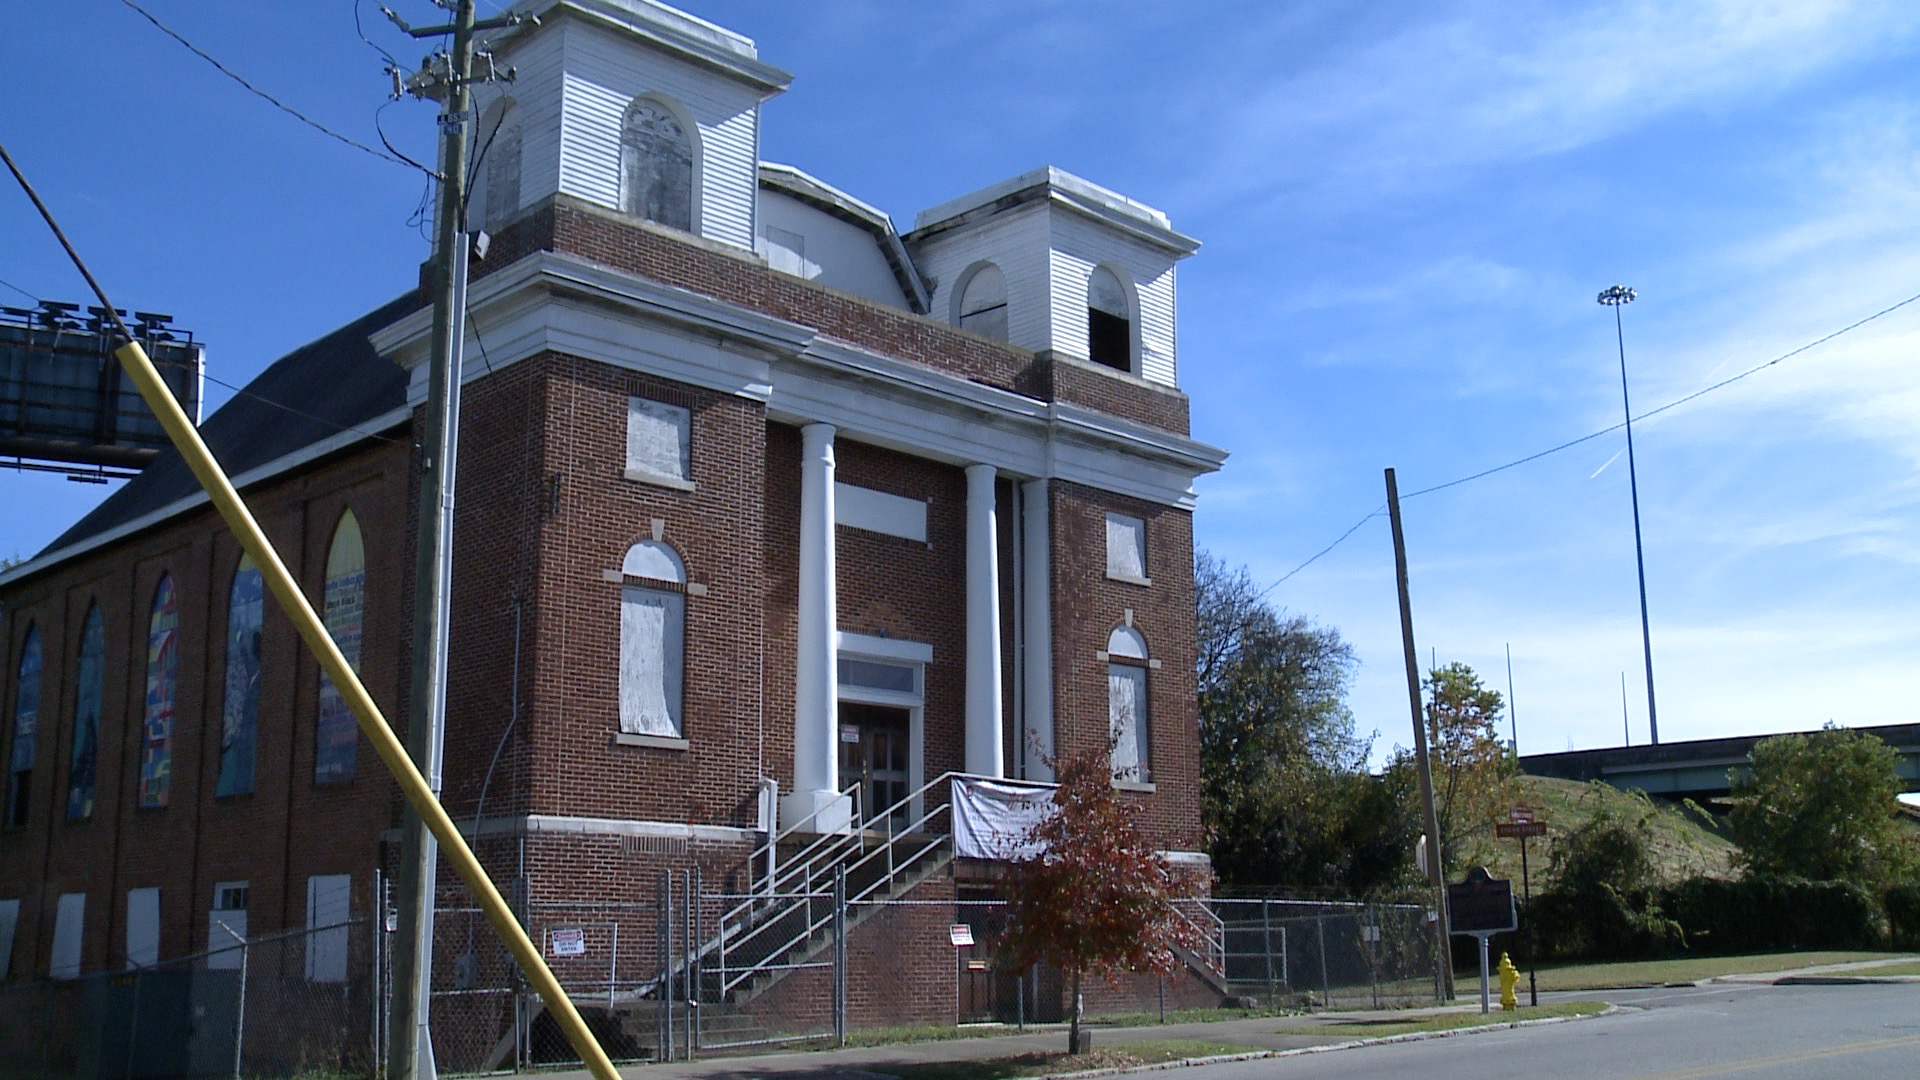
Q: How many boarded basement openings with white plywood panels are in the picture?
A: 5